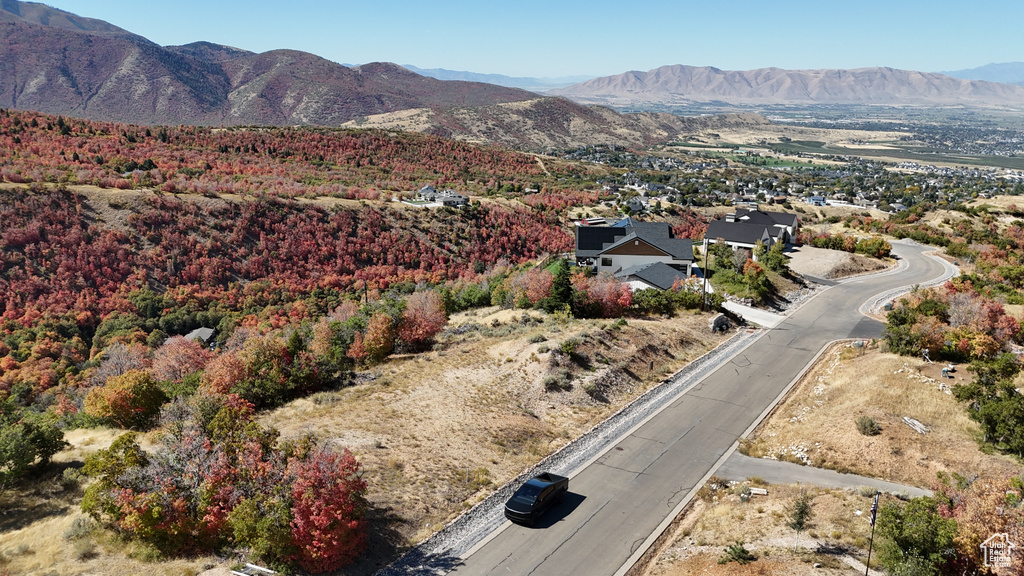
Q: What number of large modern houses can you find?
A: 2